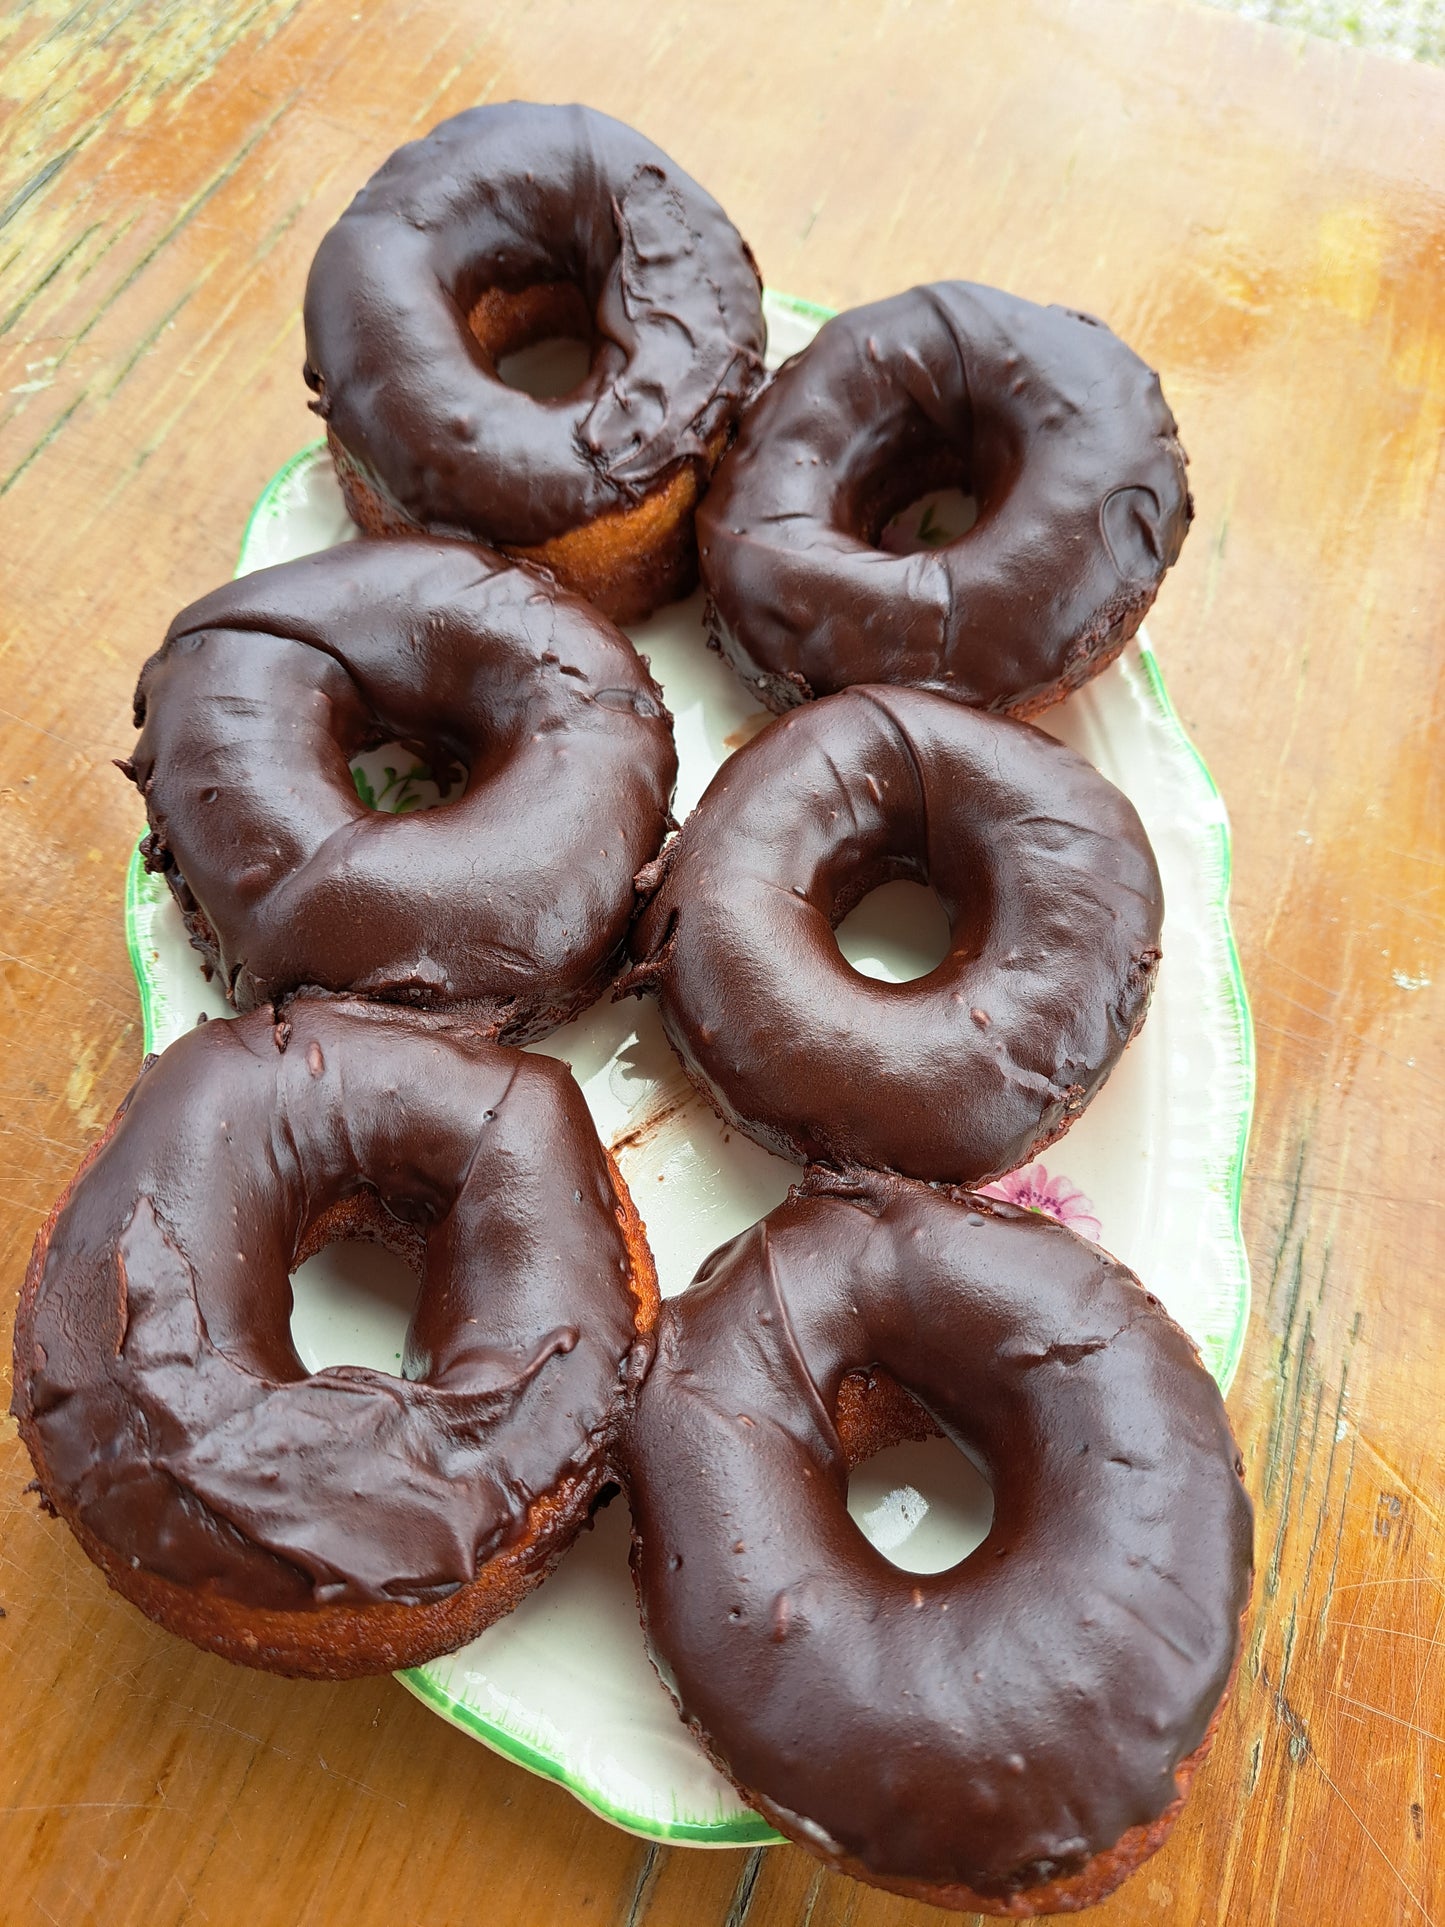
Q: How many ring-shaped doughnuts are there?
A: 6